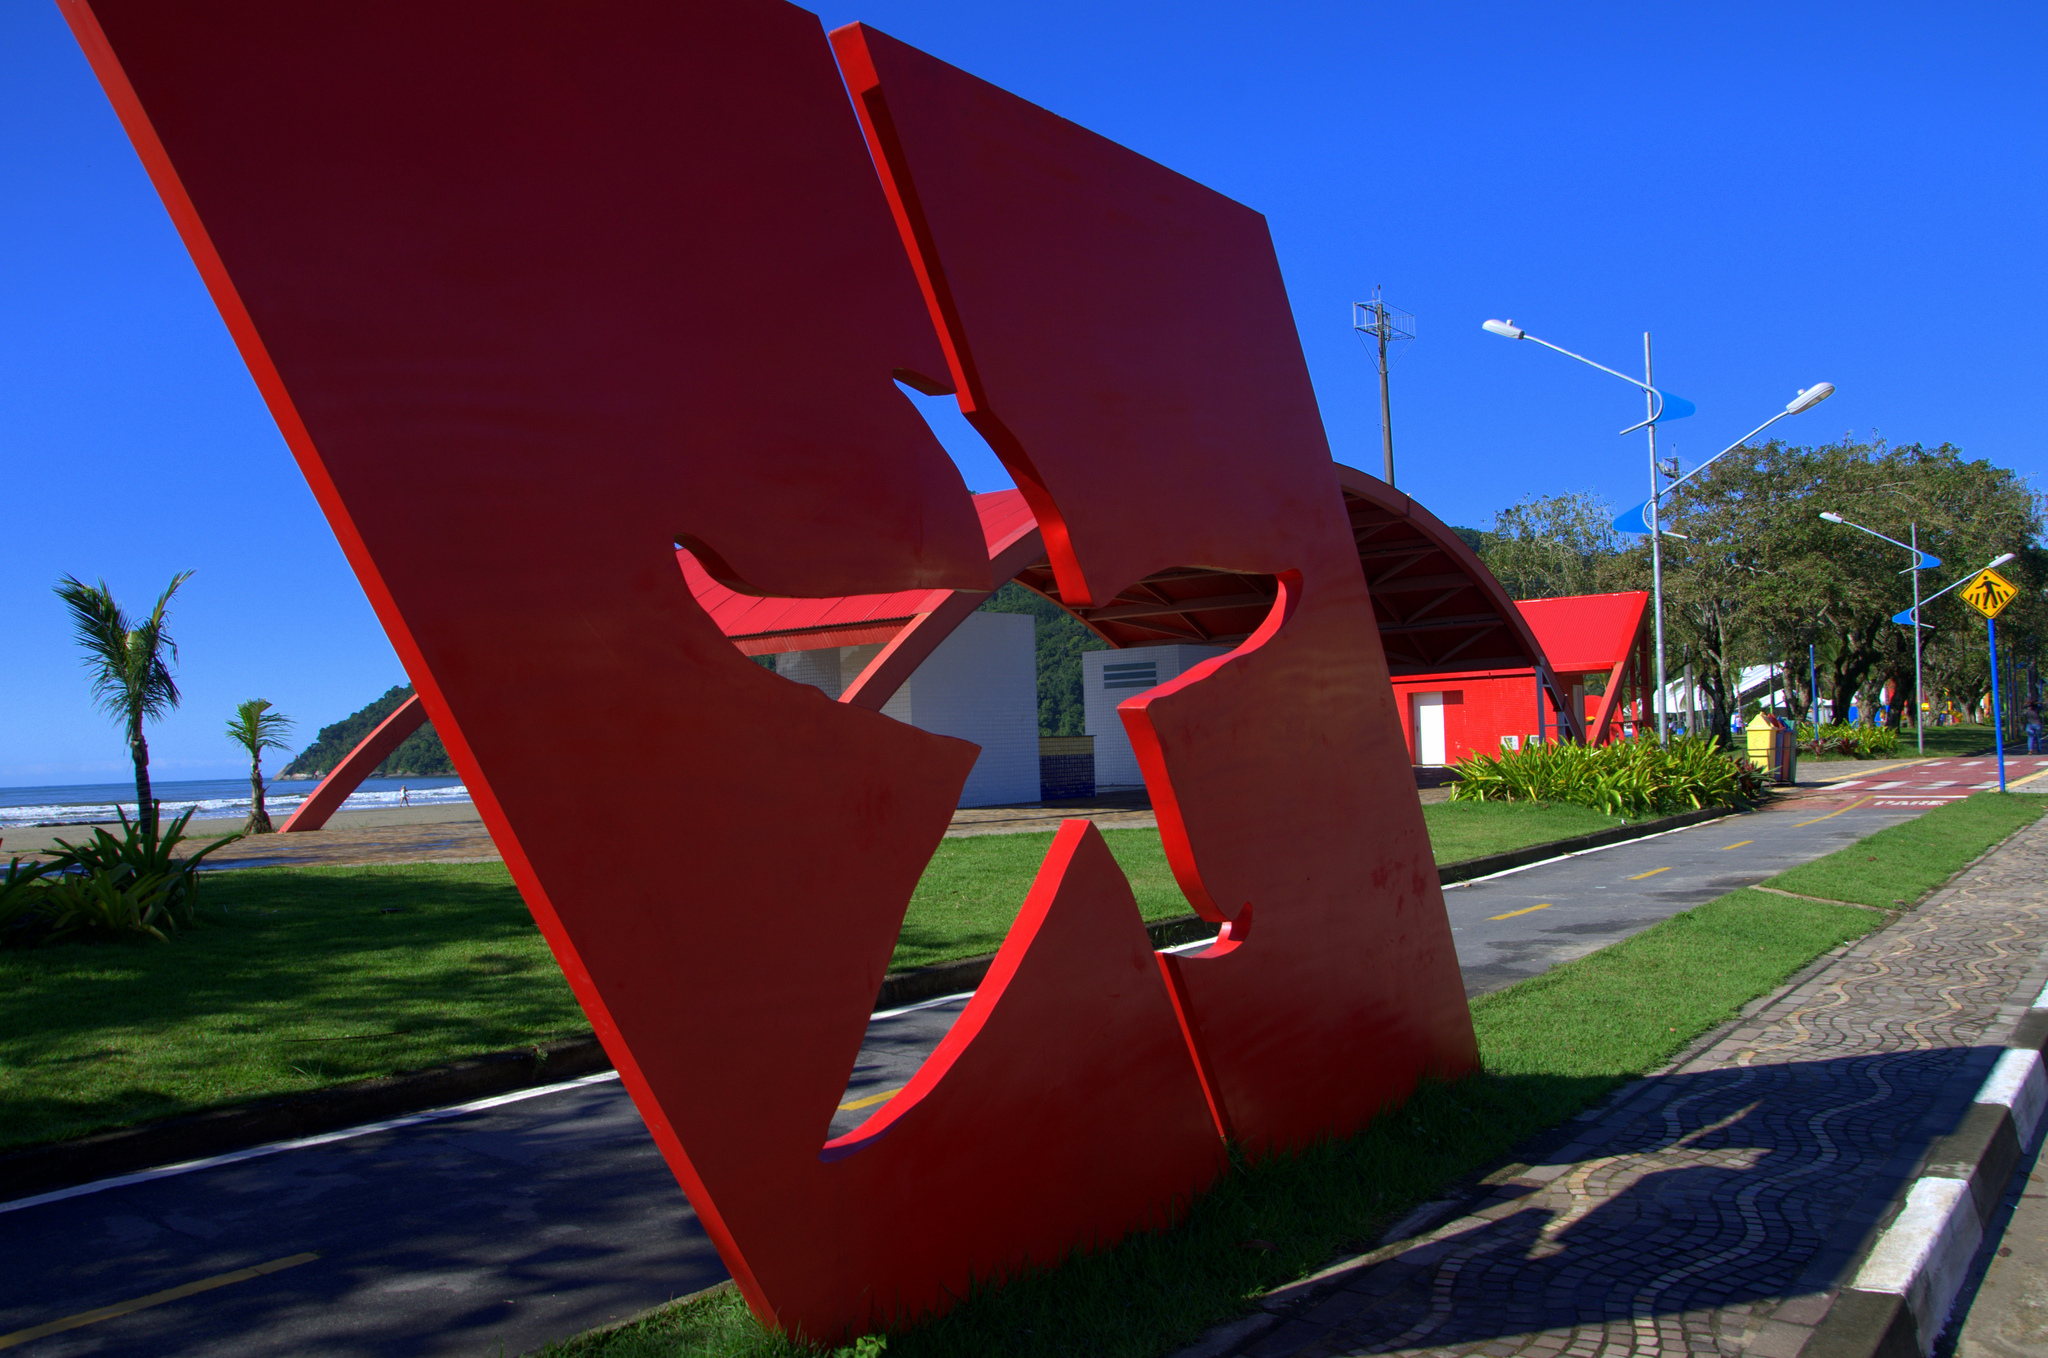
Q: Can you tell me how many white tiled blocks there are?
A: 2